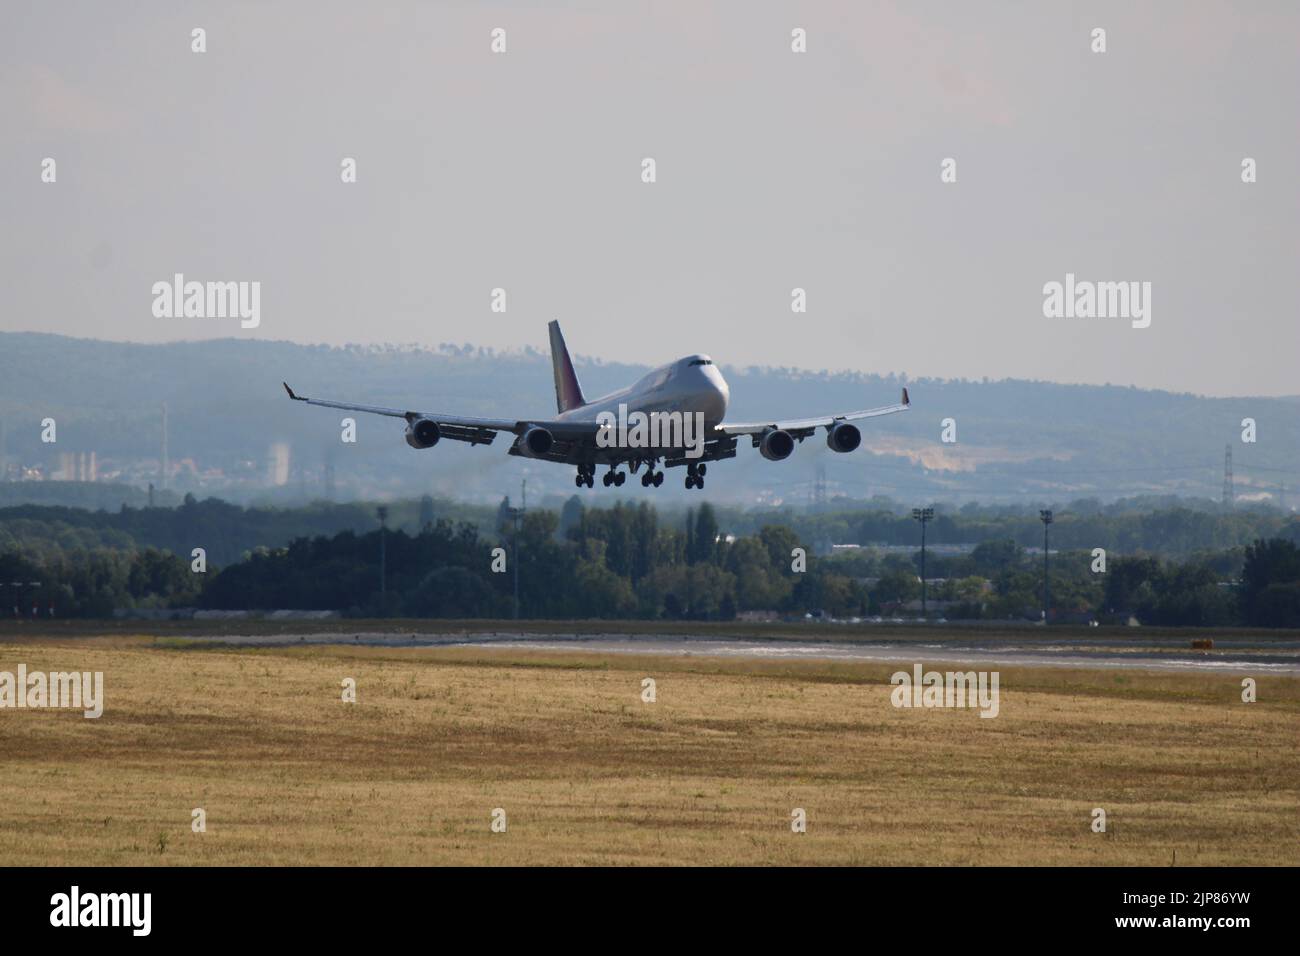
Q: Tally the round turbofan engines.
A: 4